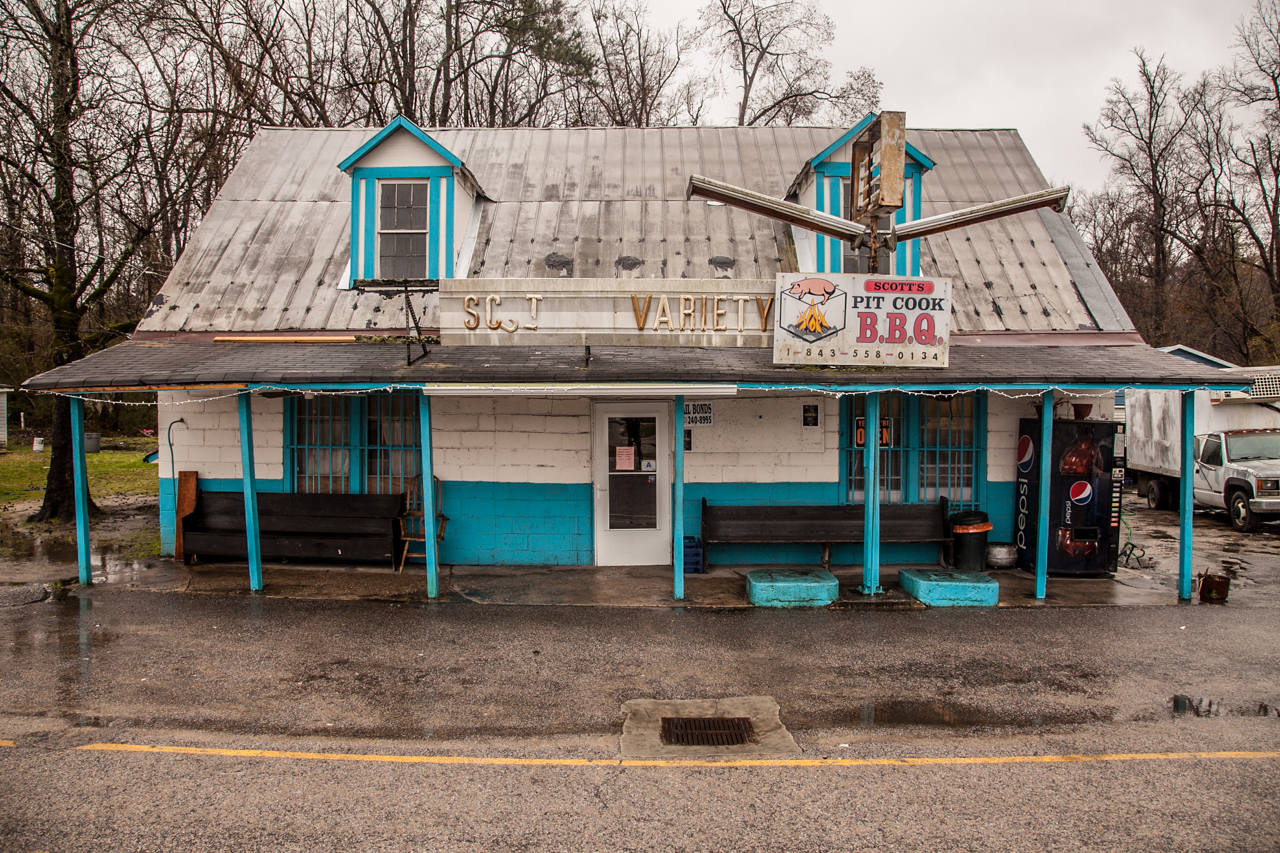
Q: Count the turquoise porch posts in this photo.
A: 7